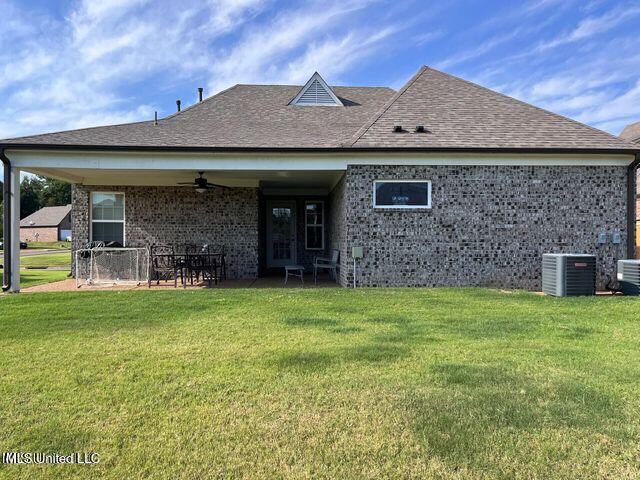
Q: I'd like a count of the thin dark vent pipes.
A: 3